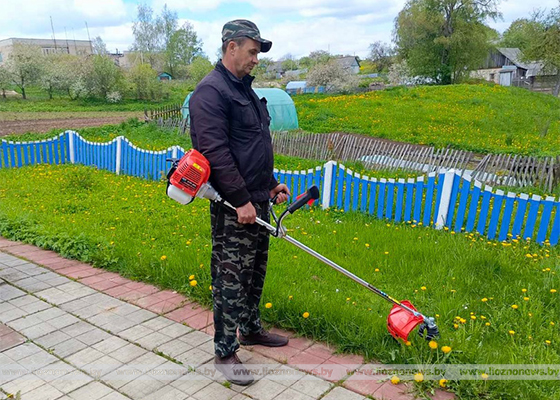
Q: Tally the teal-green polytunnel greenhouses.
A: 1